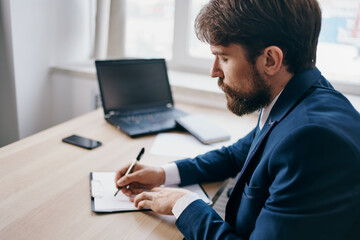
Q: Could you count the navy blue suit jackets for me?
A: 1